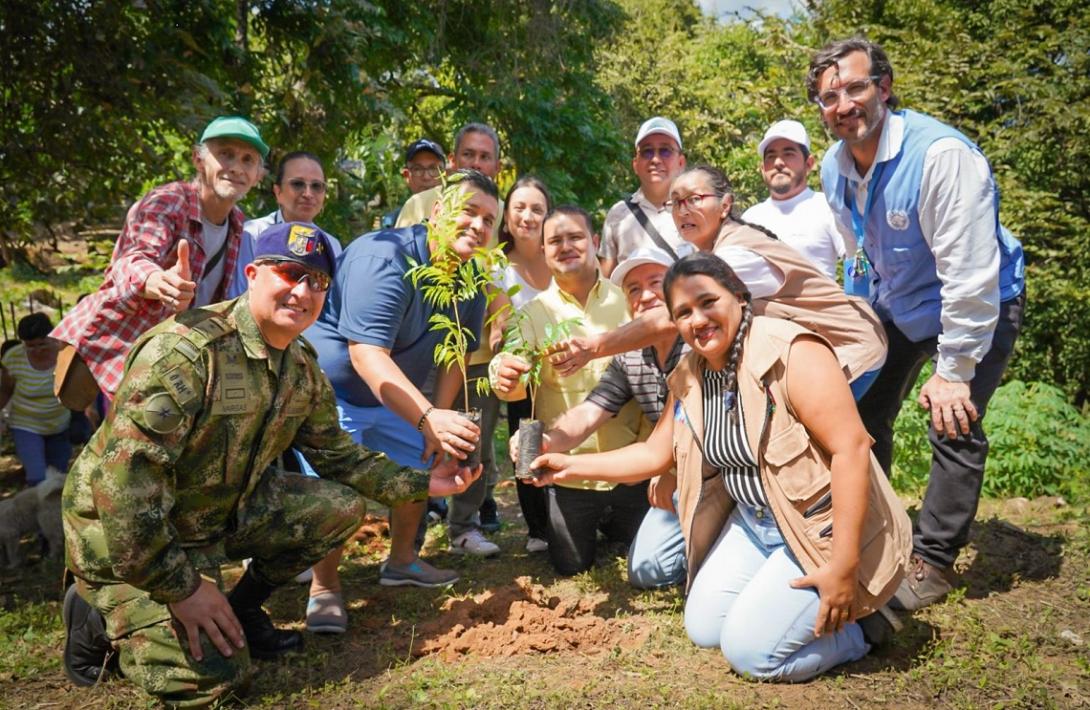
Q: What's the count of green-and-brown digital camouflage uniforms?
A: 1